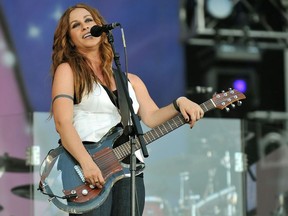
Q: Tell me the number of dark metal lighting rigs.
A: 1